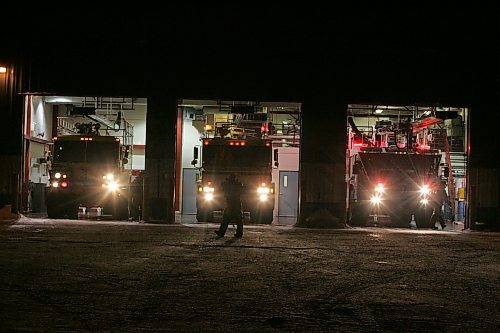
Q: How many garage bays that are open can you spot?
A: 3